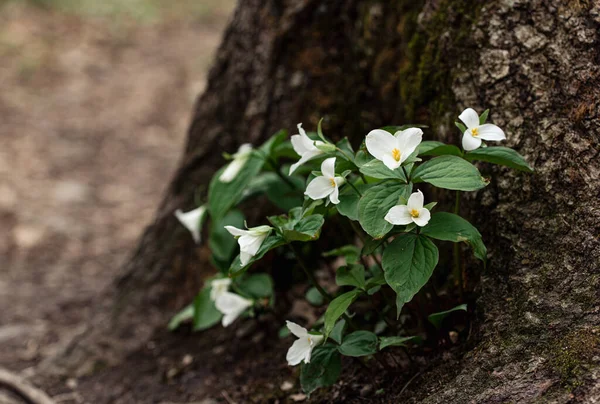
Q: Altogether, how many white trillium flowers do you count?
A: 11